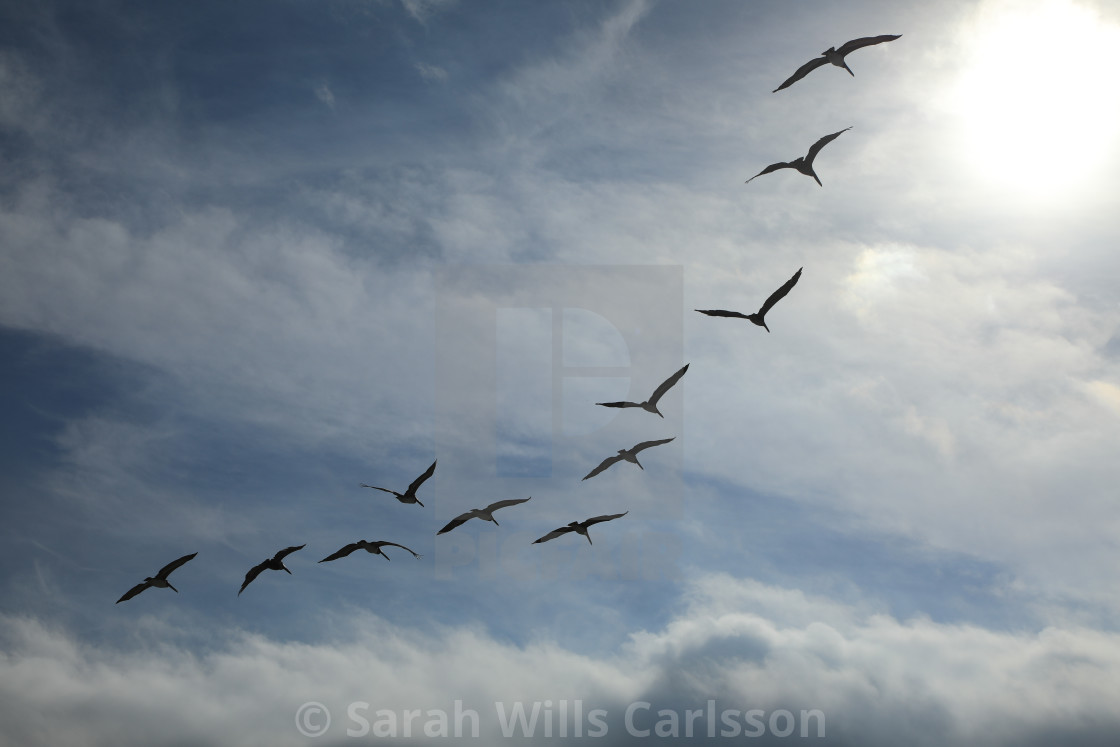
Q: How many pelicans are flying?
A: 11